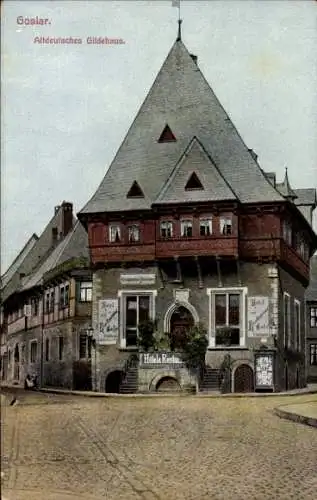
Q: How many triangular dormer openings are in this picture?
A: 3